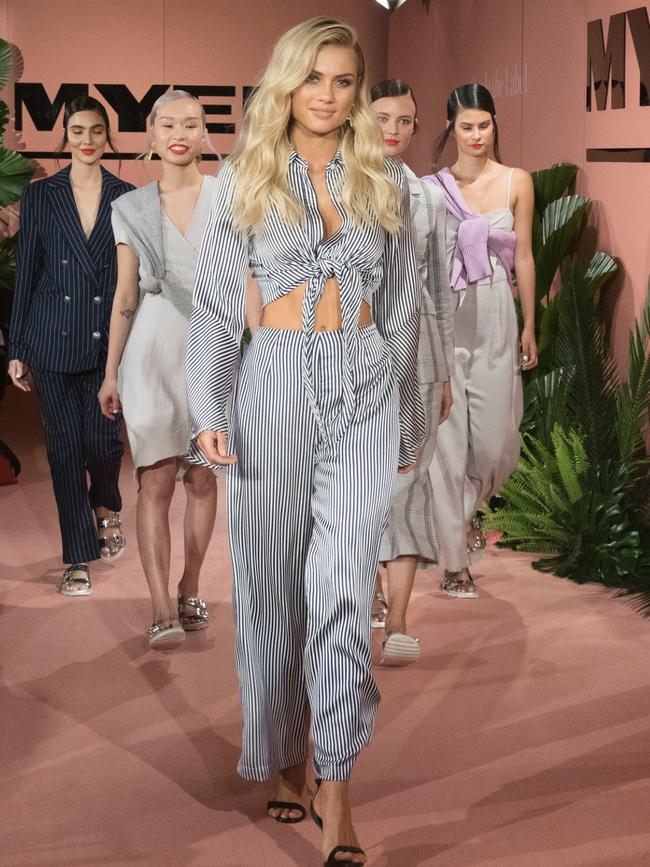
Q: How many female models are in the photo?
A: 5